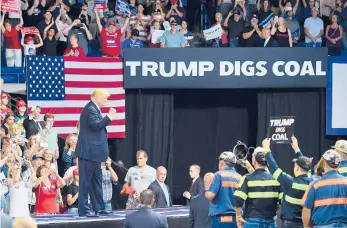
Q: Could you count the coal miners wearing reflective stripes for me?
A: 5